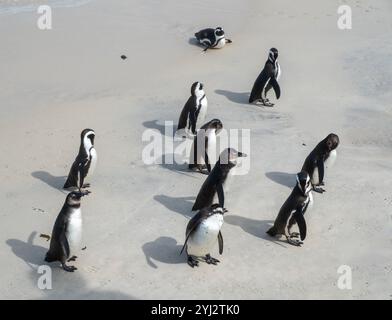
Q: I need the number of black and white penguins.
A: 10